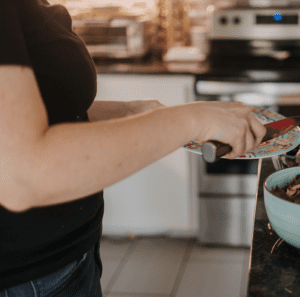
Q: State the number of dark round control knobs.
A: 2